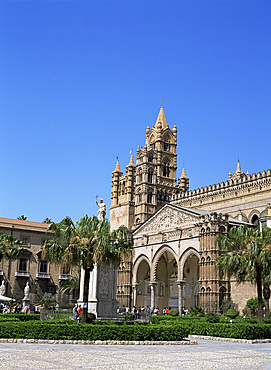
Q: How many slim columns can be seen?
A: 3